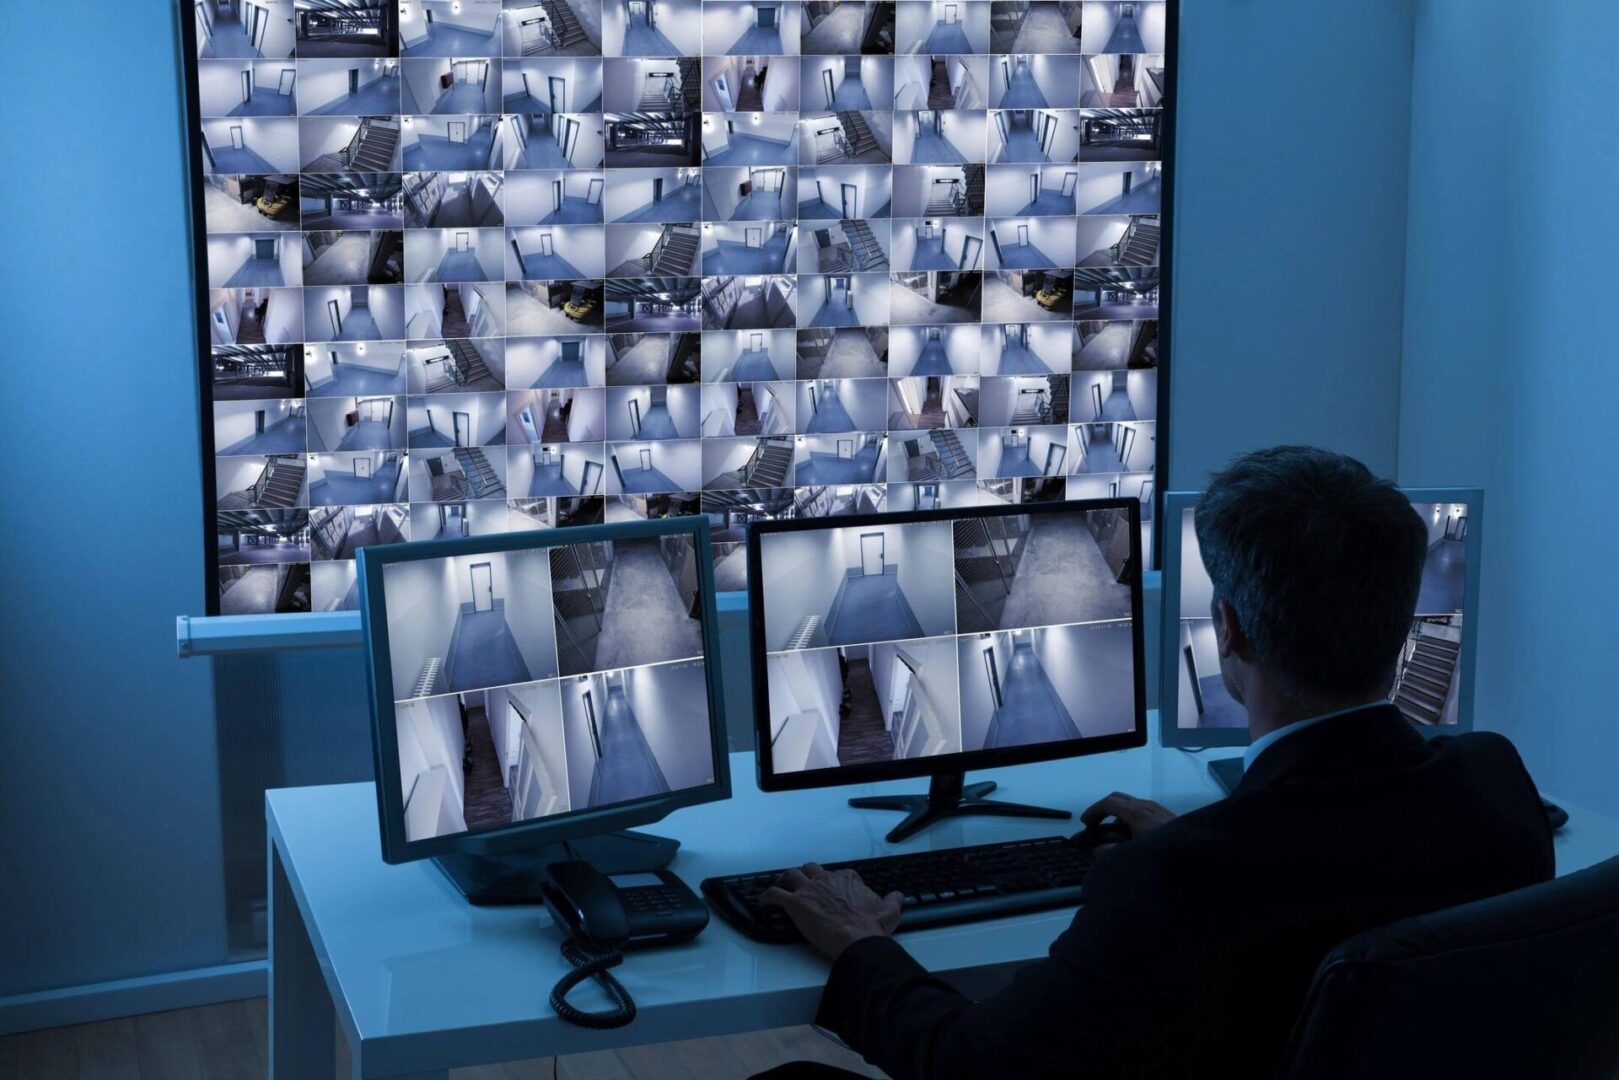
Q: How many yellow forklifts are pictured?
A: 3